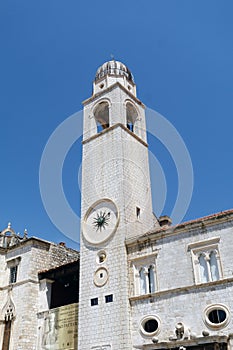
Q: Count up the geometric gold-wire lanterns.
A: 0